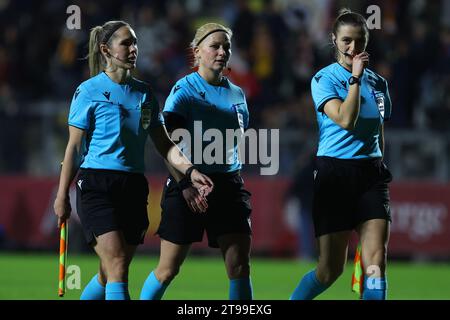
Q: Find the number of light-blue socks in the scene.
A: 6